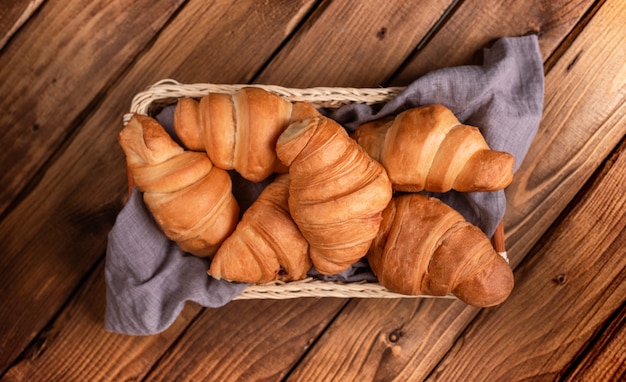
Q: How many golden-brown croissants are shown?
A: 6